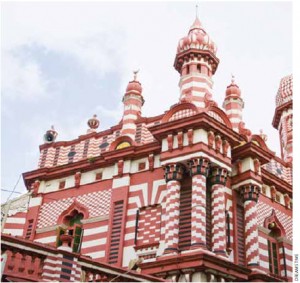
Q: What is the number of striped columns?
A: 4